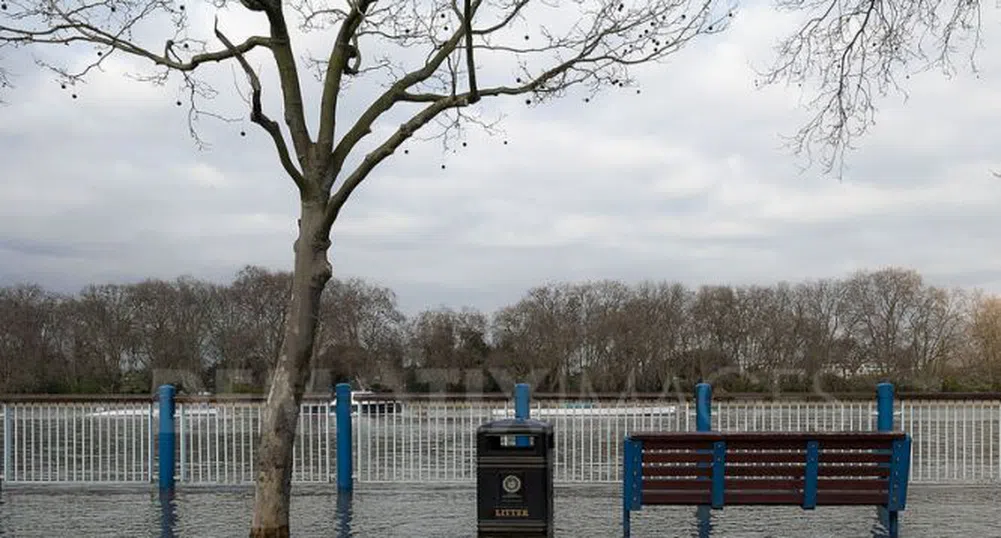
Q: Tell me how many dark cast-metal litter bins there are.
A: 1